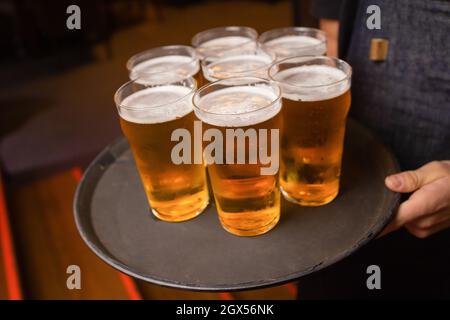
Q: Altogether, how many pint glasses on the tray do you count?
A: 7